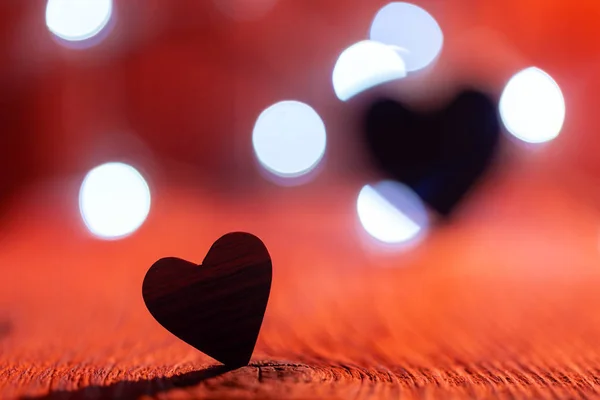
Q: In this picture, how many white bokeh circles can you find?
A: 7